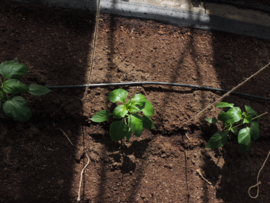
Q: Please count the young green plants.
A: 3